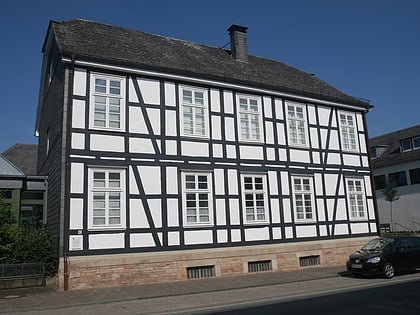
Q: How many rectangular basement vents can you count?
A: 3